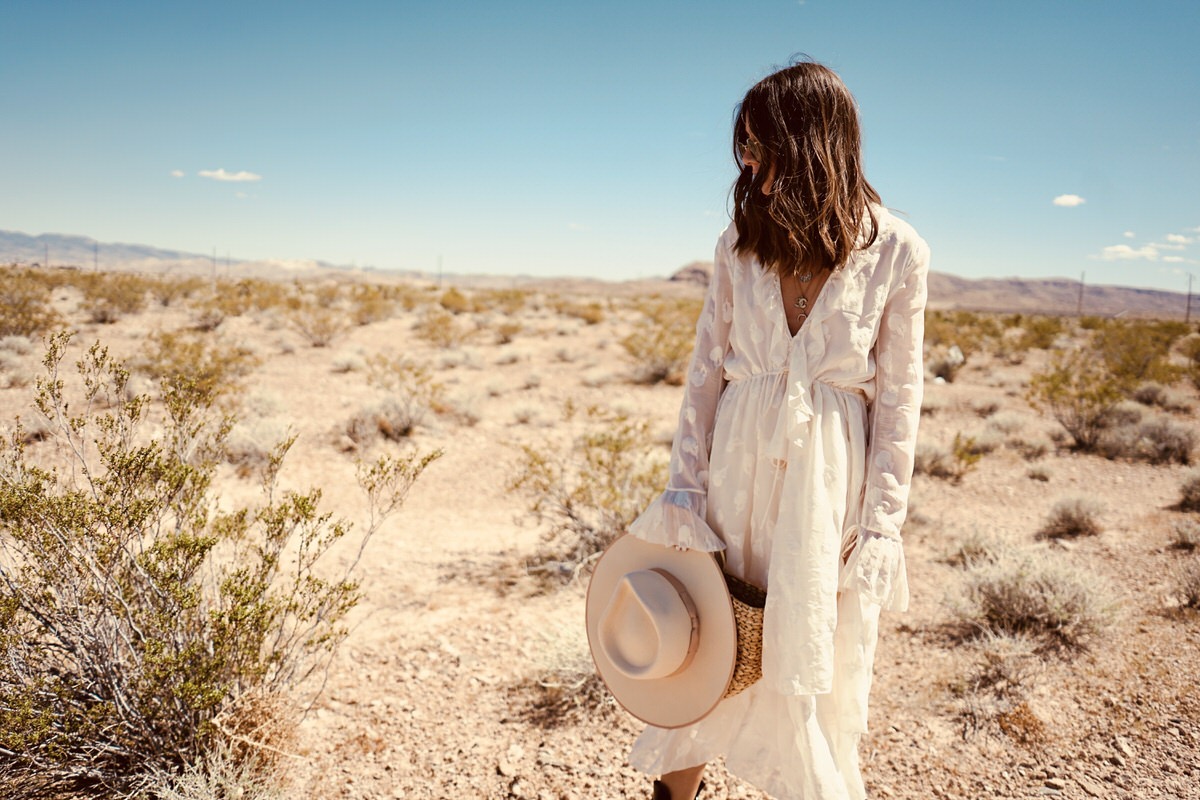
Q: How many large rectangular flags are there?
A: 0